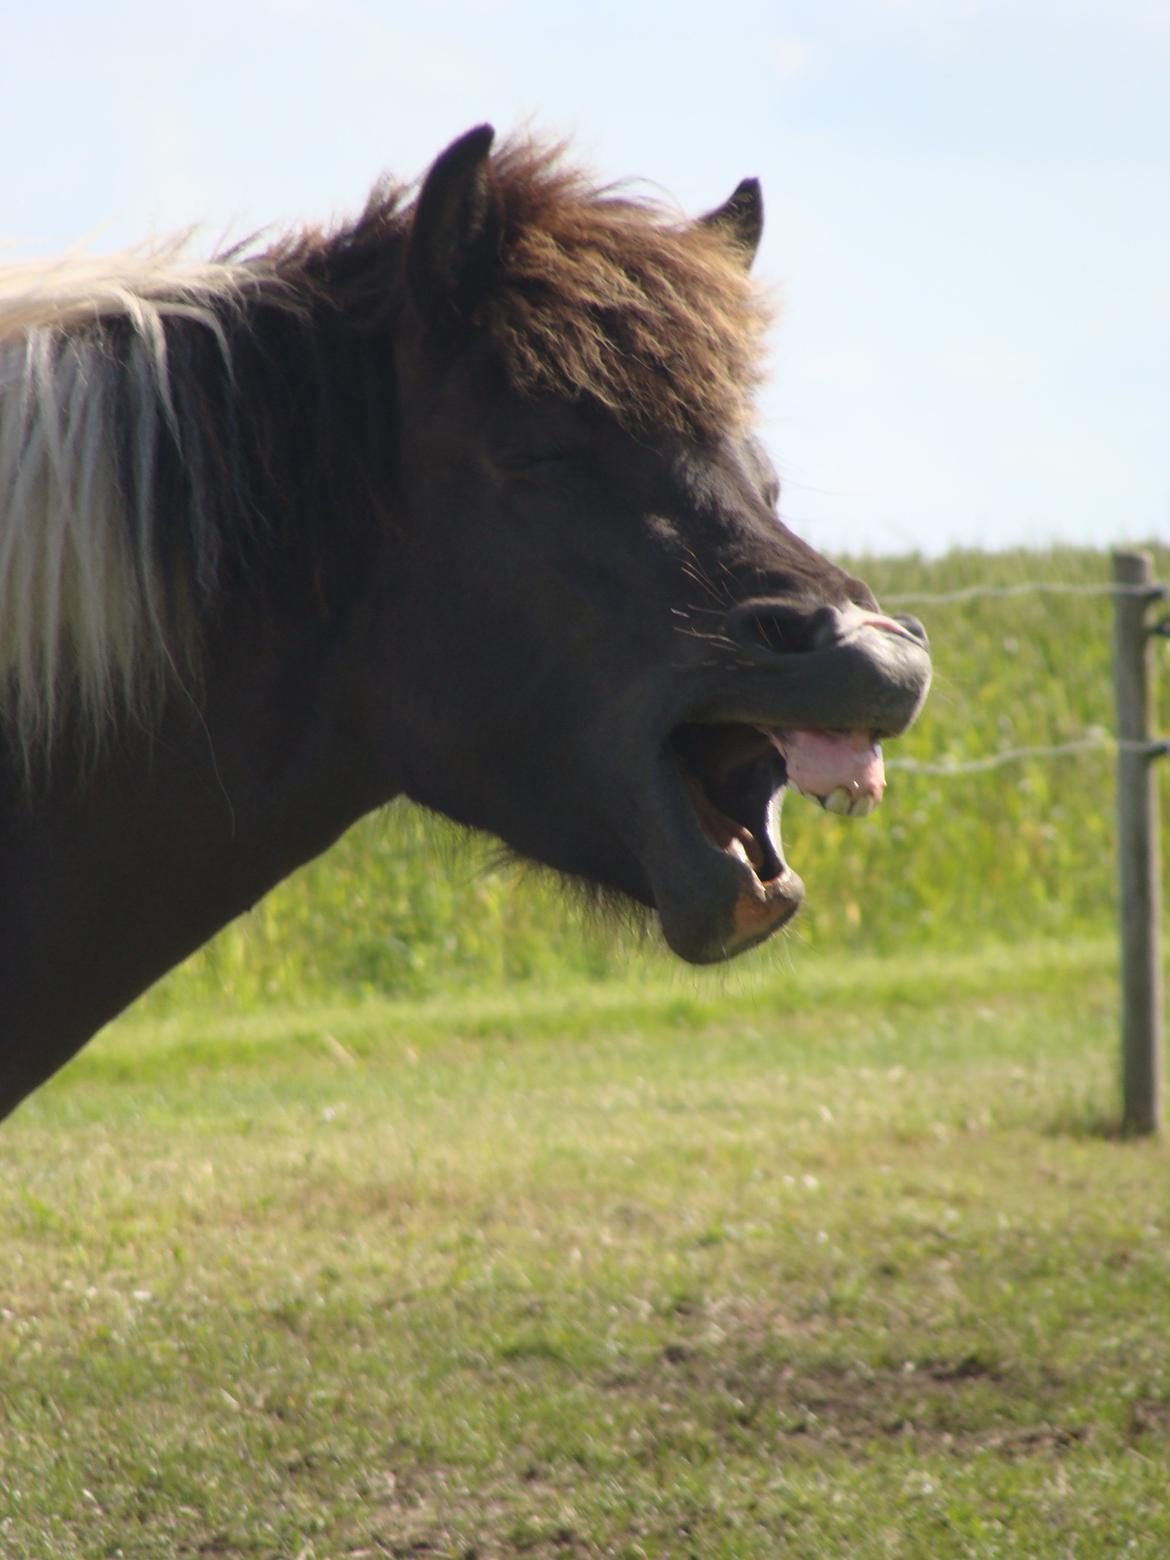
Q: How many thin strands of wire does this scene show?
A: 2